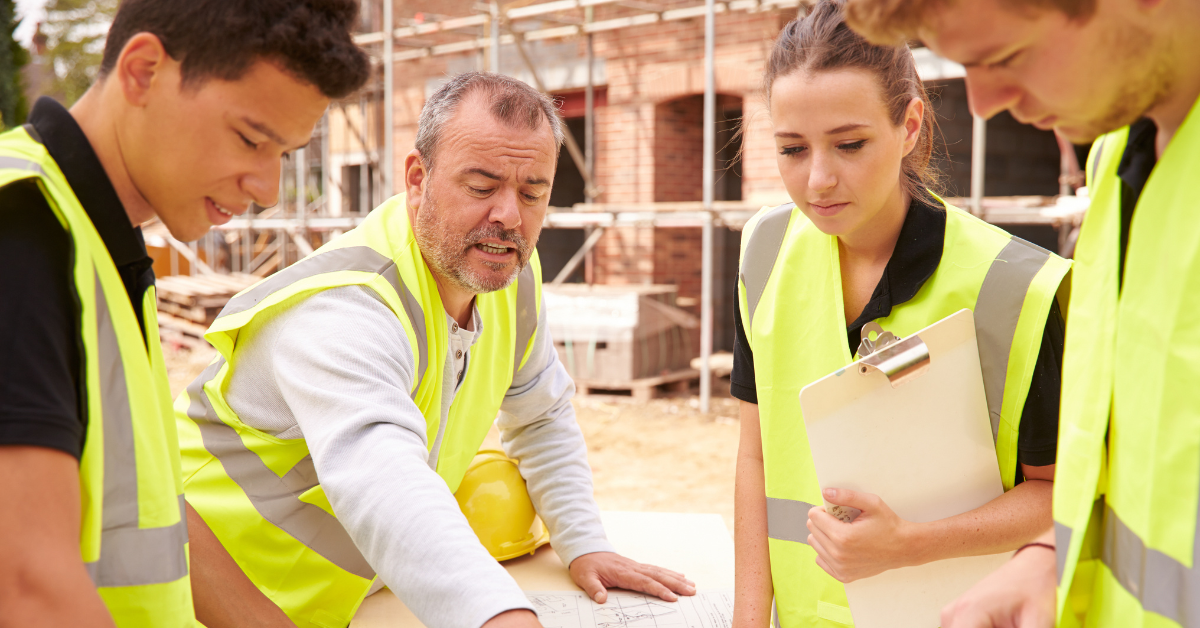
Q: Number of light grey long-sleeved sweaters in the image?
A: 1